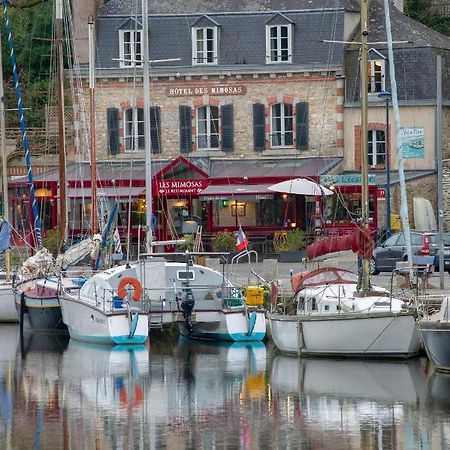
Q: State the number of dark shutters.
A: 6